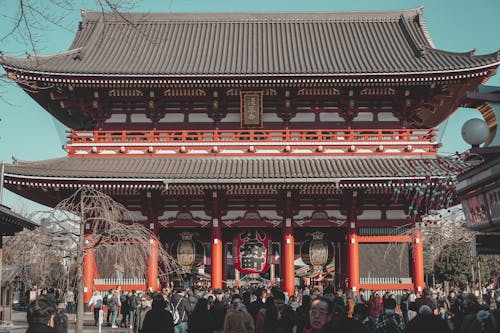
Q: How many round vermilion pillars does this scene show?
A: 6